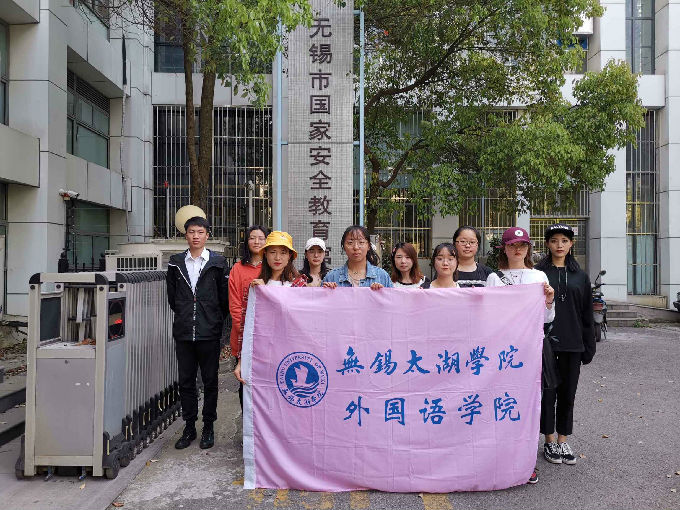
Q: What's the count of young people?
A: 10